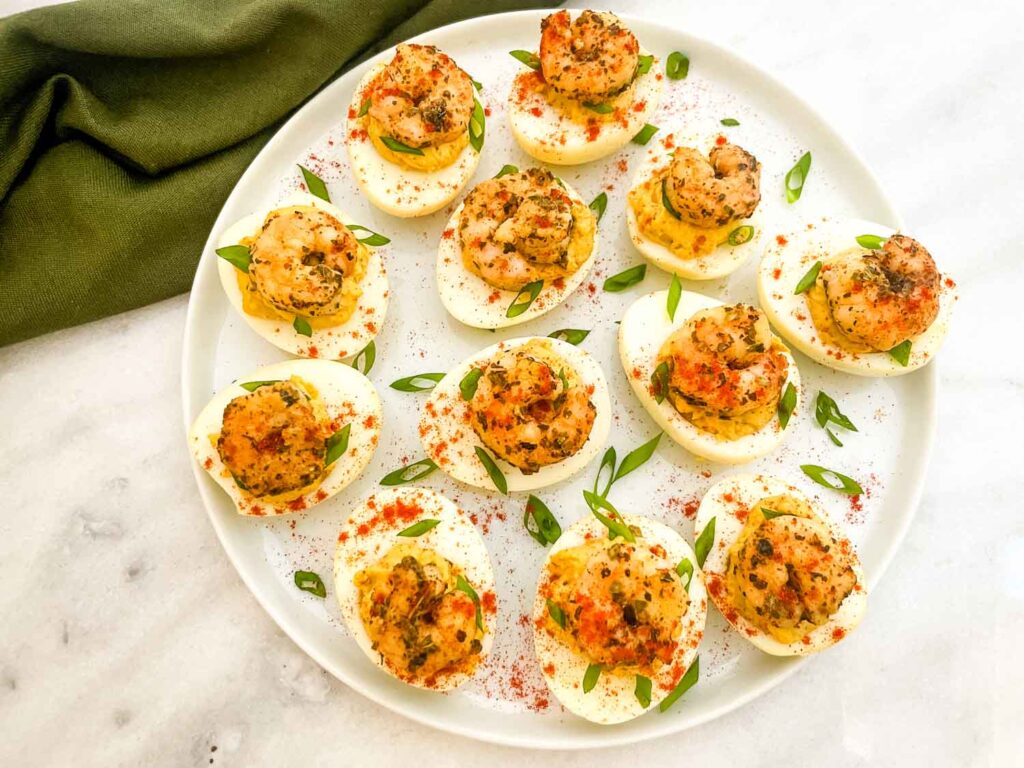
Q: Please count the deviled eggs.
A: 12